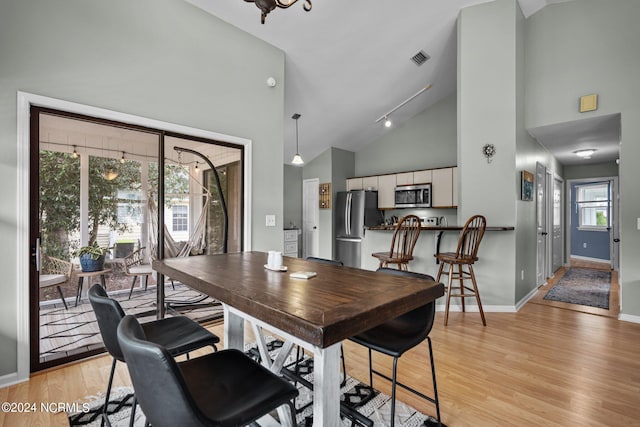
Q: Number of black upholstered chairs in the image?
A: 4